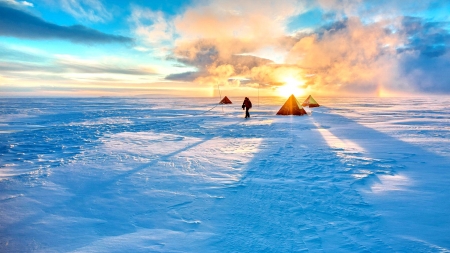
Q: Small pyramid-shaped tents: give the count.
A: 3